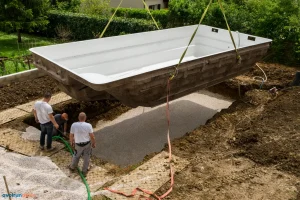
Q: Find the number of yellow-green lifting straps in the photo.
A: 4